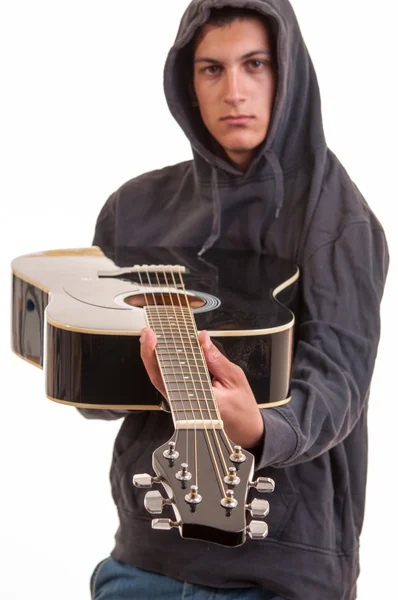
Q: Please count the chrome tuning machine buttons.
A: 6